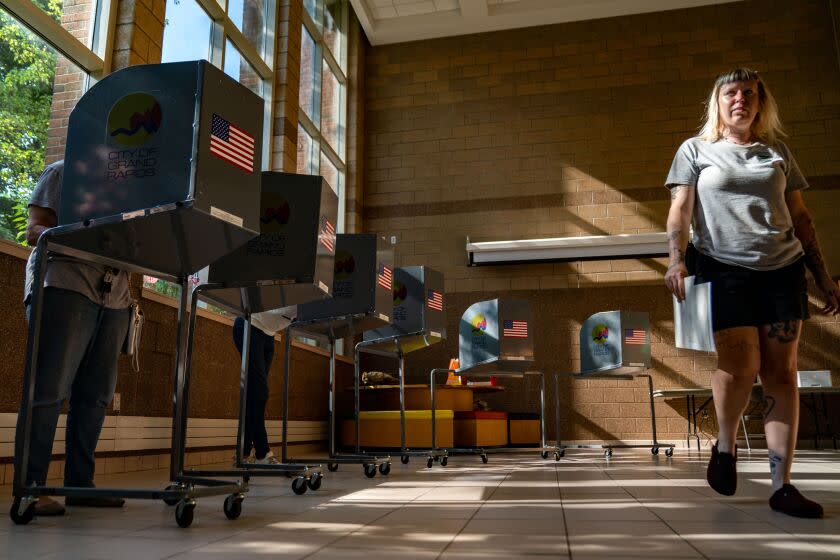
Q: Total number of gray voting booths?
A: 6